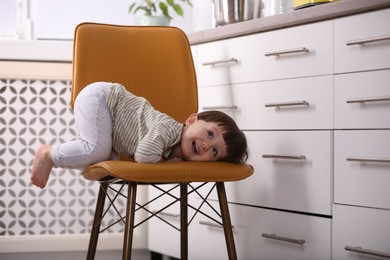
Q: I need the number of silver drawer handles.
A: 12